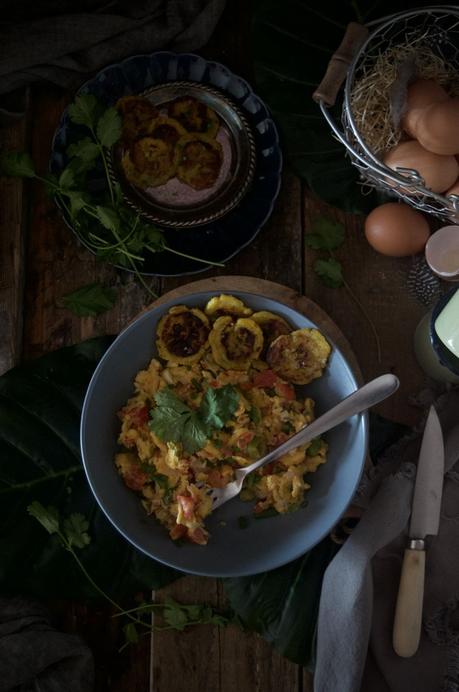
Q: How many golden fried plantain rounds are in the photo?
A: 10